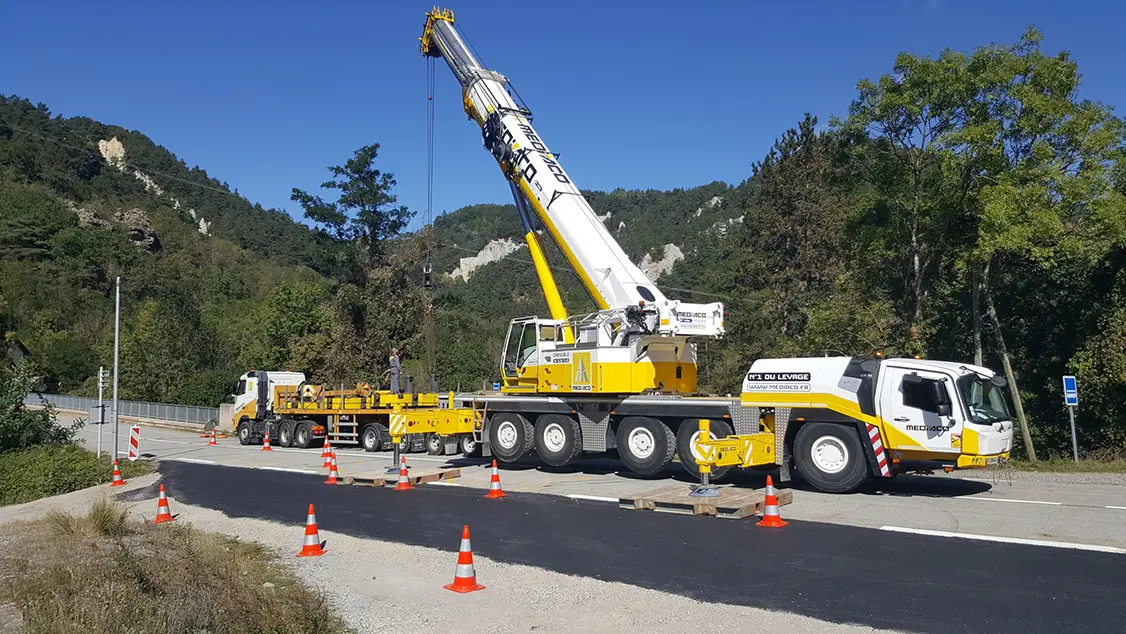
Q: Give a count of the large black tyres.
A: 5